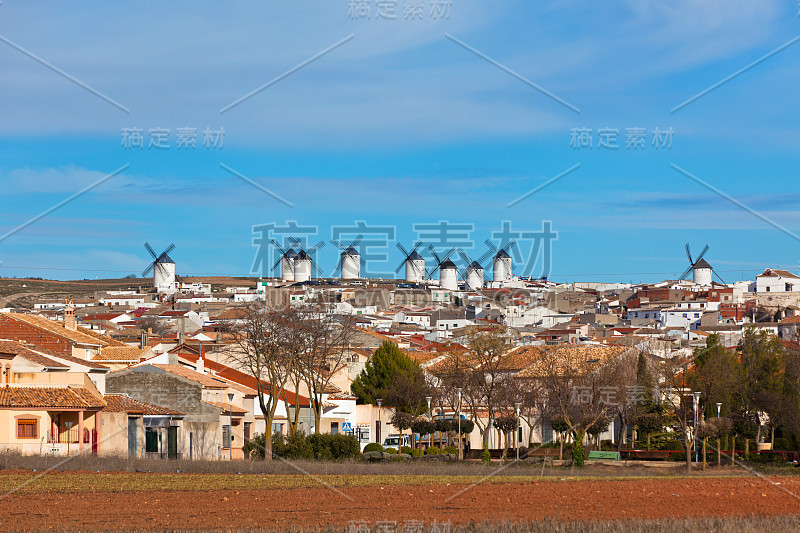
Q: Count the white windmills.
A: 9